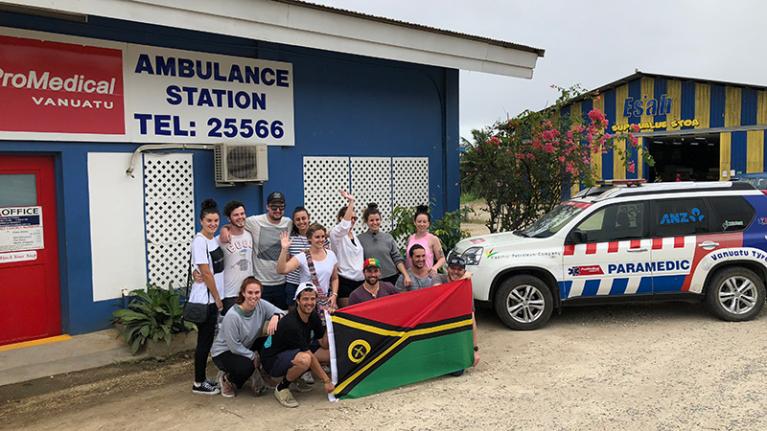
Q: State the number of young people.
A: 13